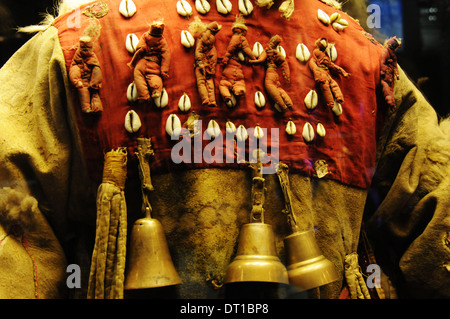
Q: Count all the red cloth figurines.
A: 7